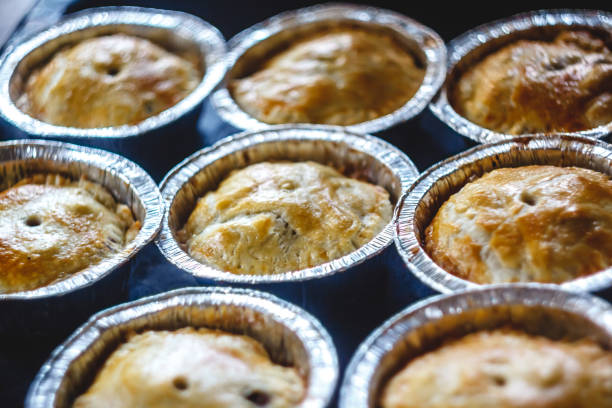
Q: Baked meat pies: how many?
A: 8